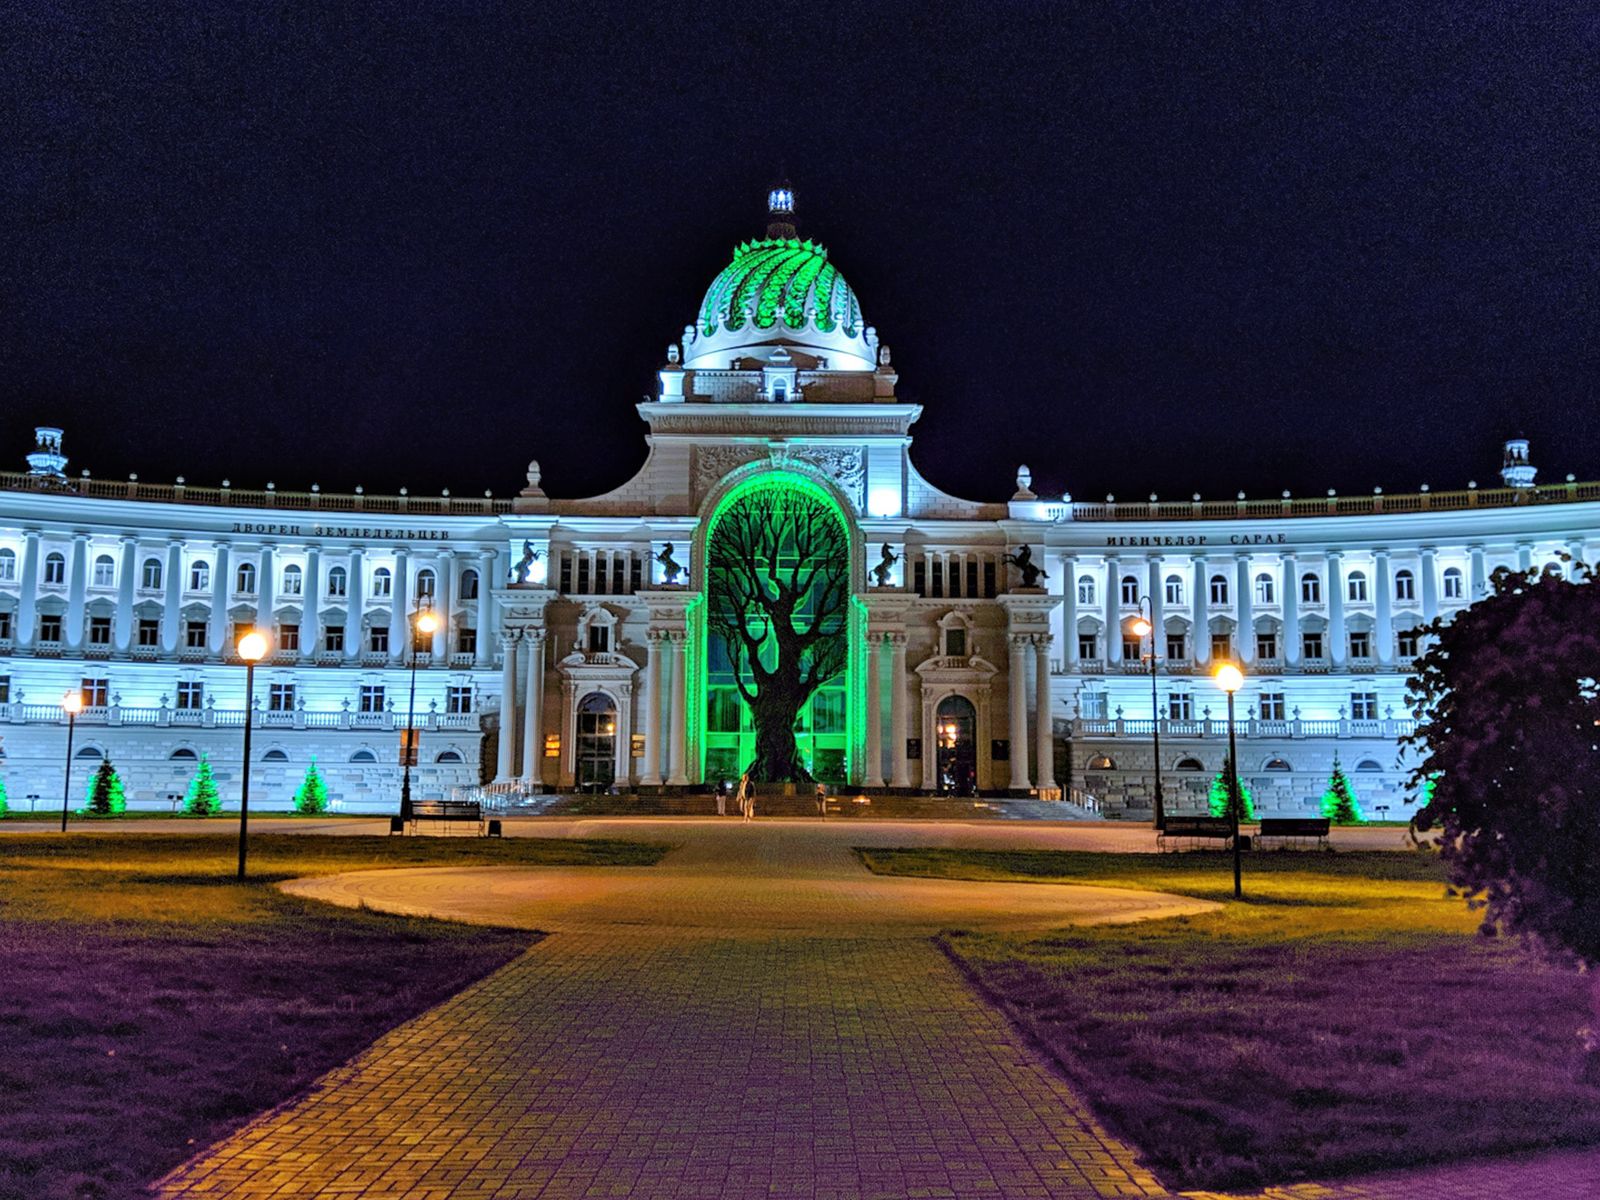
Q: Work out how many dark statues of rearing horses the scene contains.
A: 4